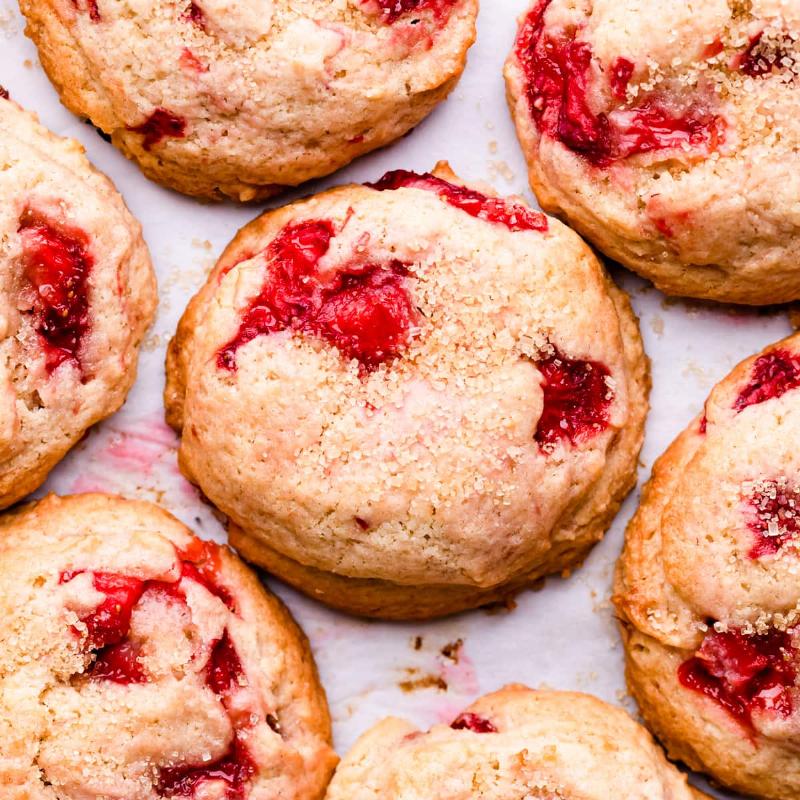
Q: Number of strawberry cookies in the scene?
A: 7